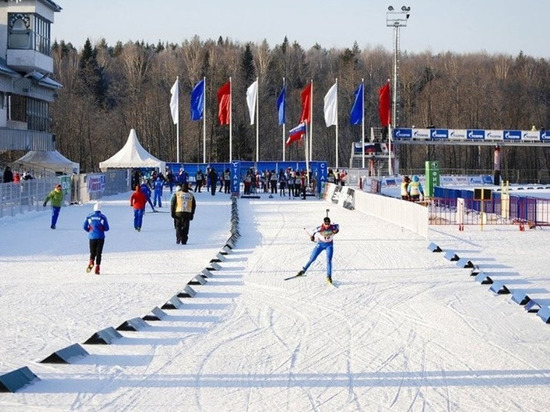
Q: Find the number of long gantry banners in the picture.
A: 1